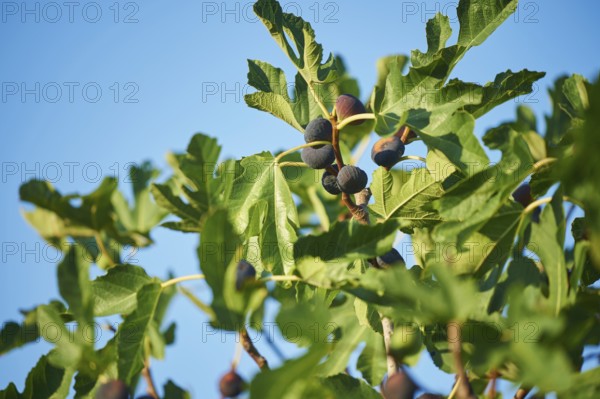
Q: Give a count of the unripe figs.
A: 1